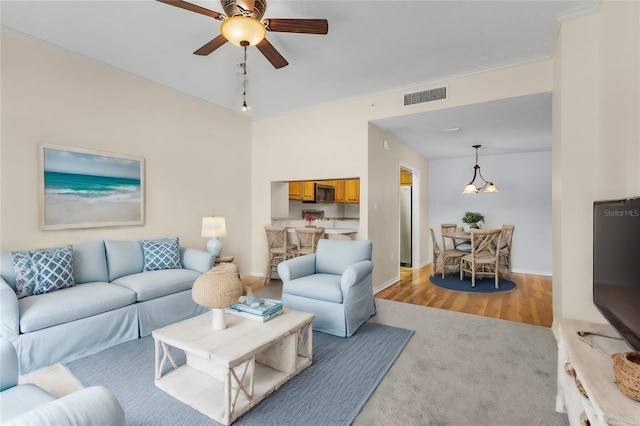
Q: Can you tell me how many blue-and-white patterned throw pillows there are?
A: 3